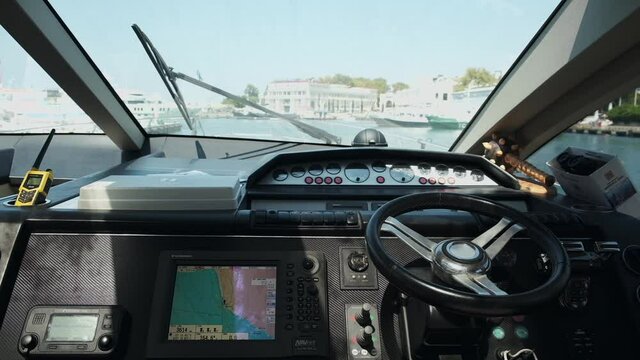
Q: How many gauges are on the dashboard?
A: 11